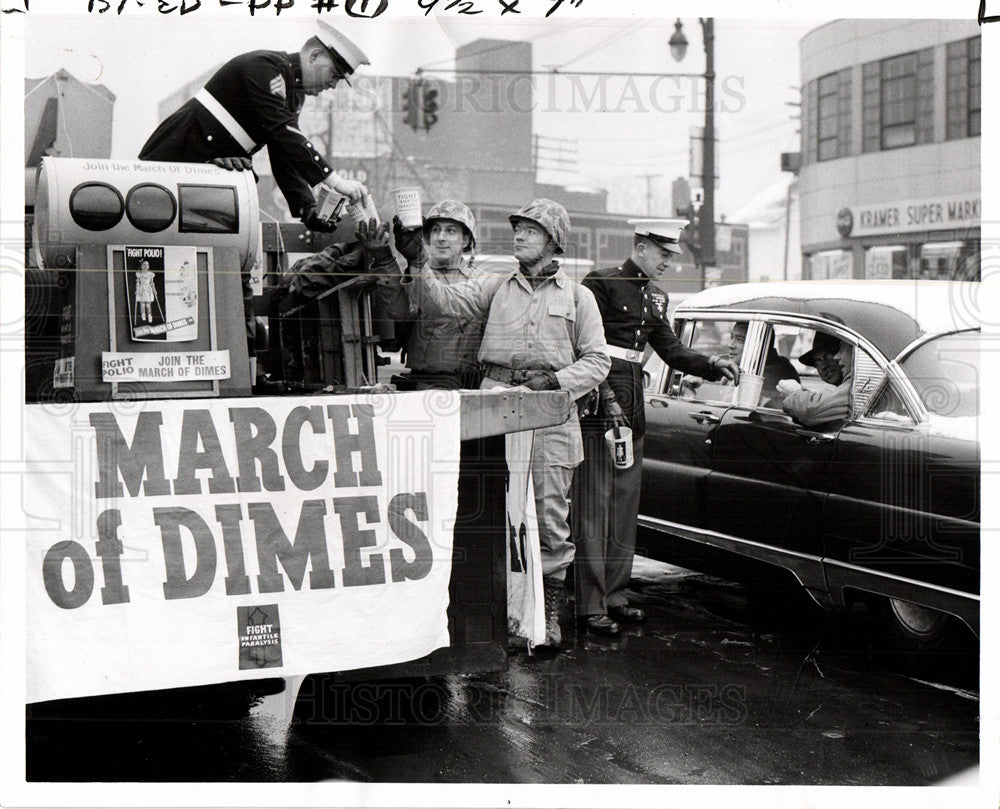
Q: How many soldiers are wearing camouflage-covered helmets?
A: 2